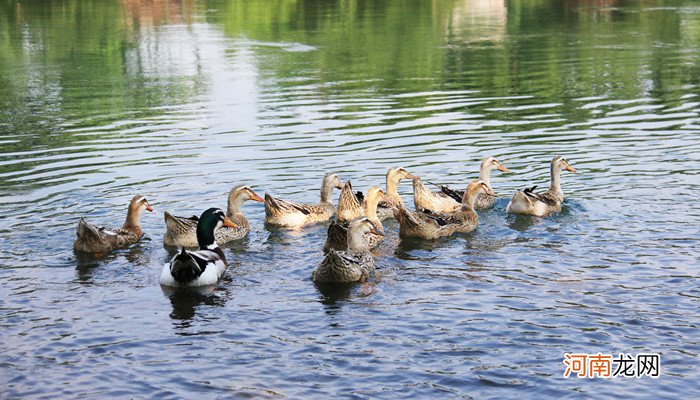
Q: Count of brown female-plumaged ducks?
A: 9